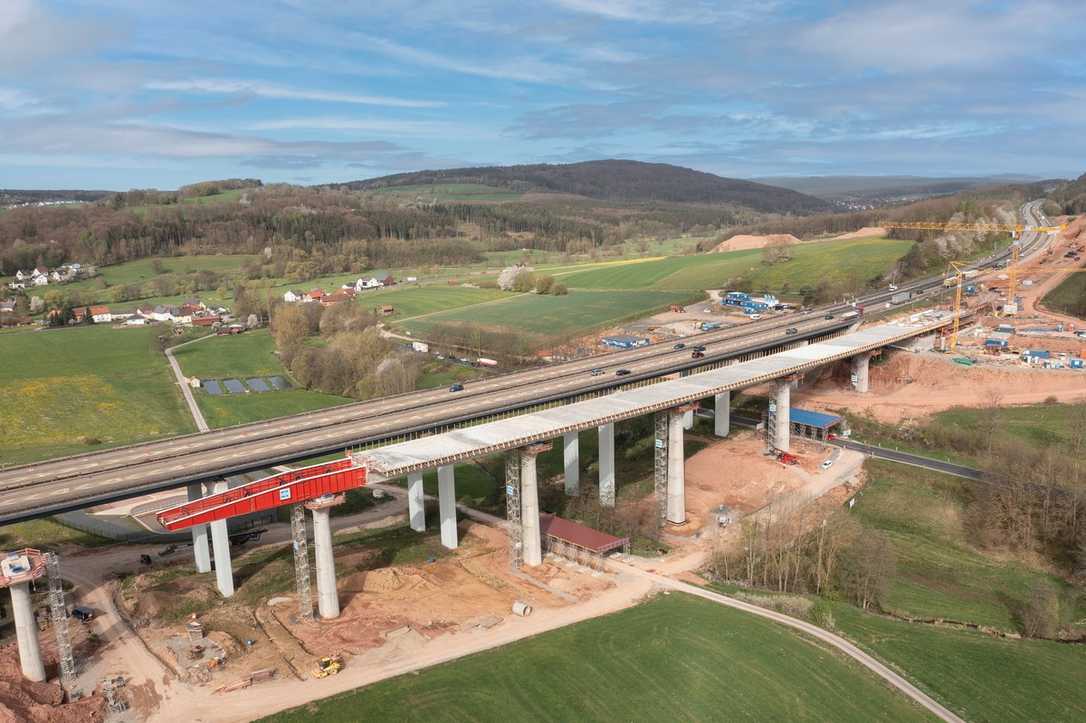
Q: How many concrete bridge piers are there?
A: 14